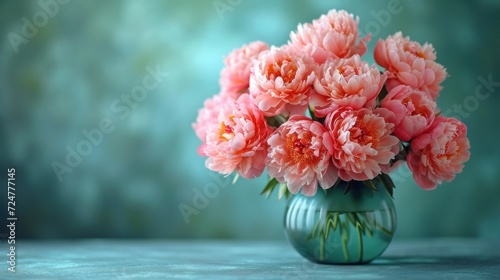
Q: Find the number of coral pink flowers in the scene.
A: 11